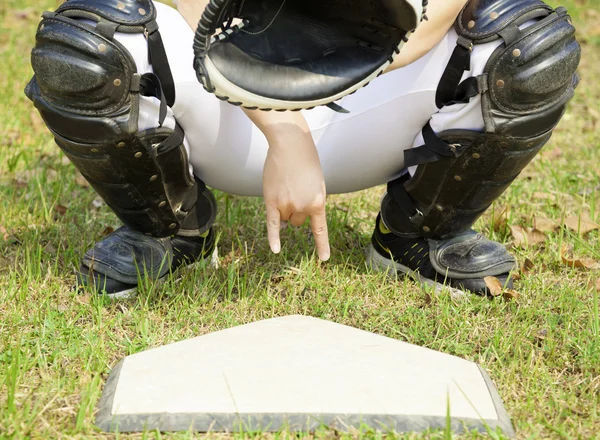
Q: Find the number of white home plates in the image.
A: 1